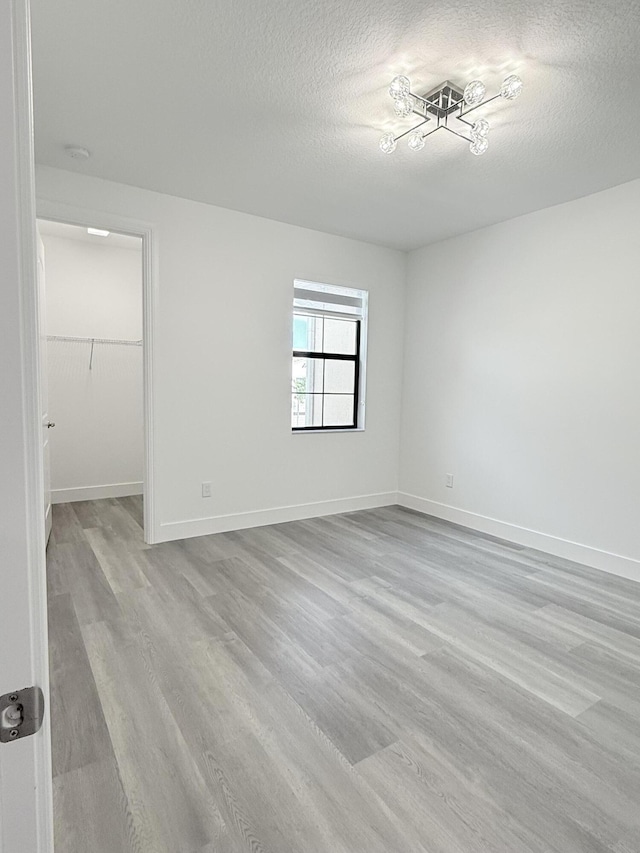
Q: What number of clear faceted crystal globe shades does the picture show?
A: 8